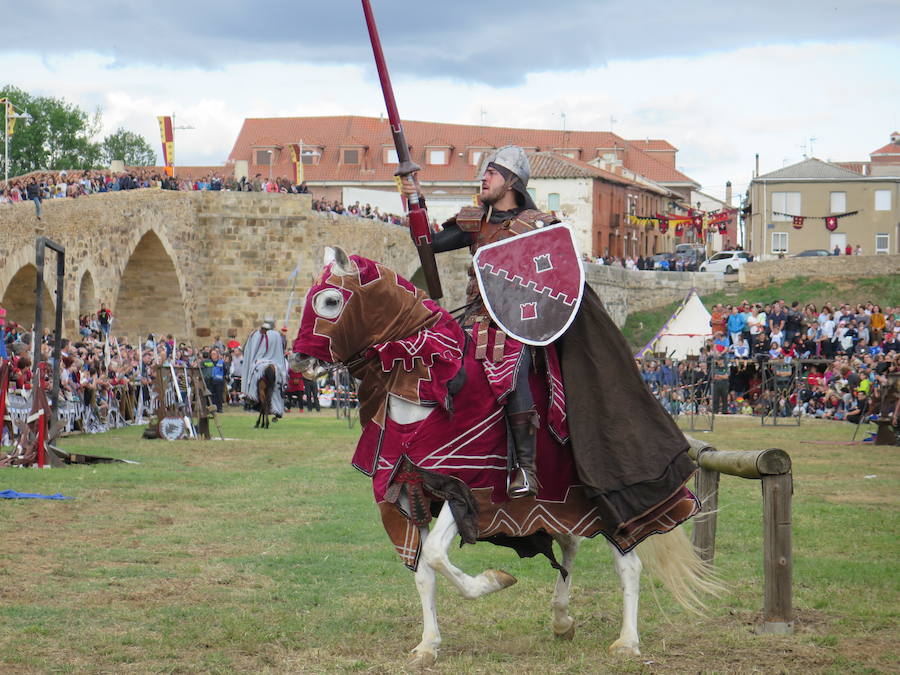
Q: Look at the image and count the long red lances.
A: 1